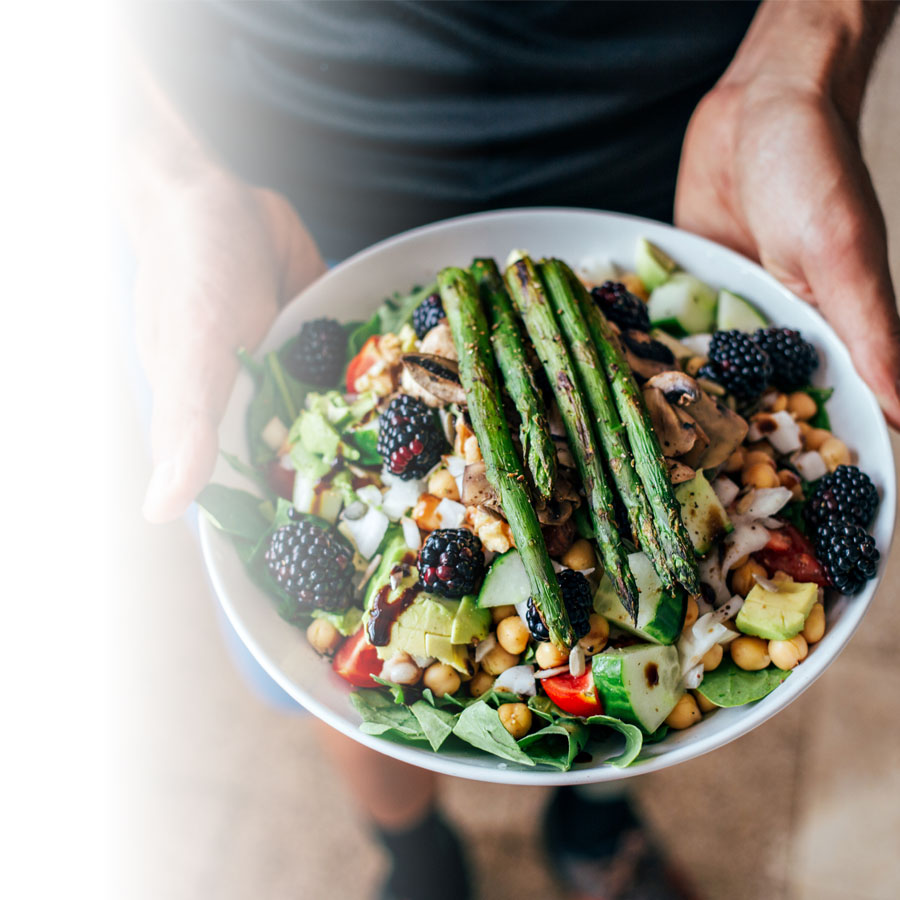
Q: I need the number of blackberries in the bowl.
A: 11